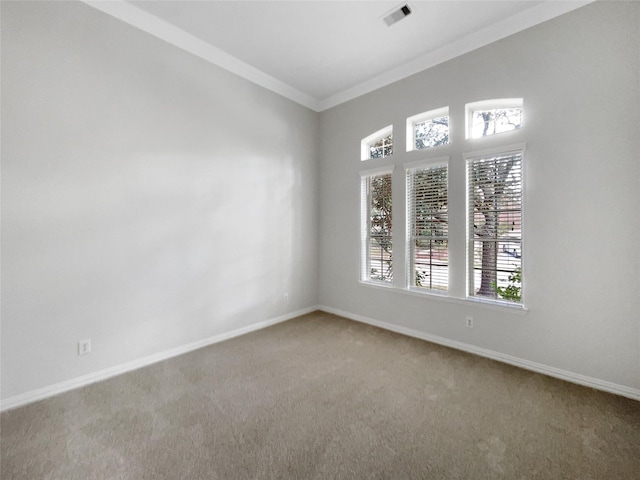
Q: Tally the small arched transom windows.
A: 3